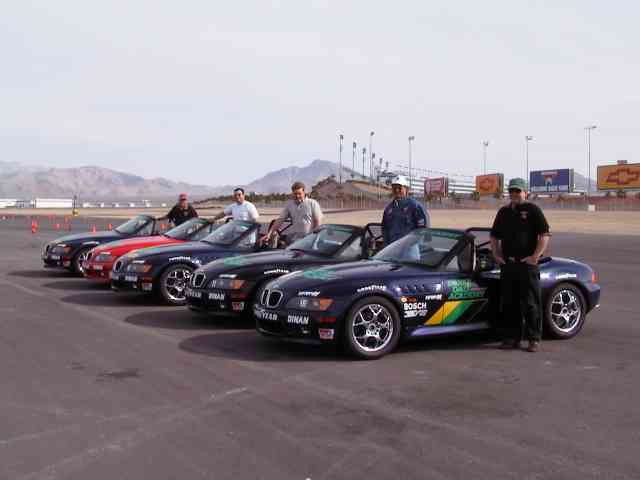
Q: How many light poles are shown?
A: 11